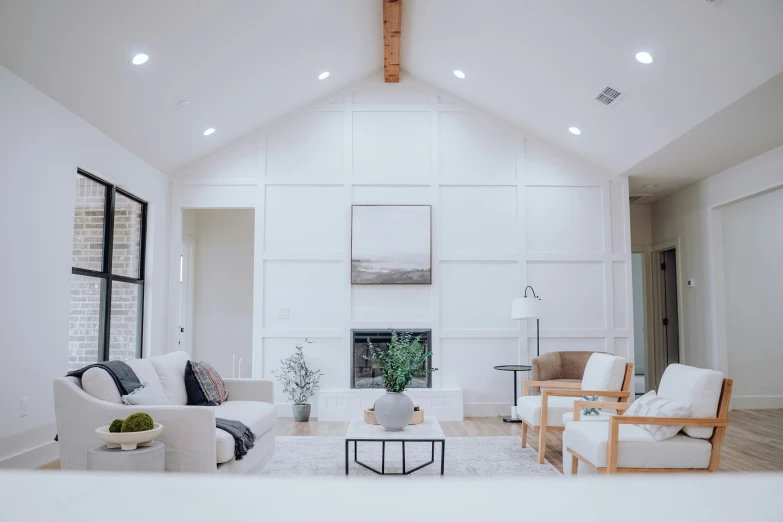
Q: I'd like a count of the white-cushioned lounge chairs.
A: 2